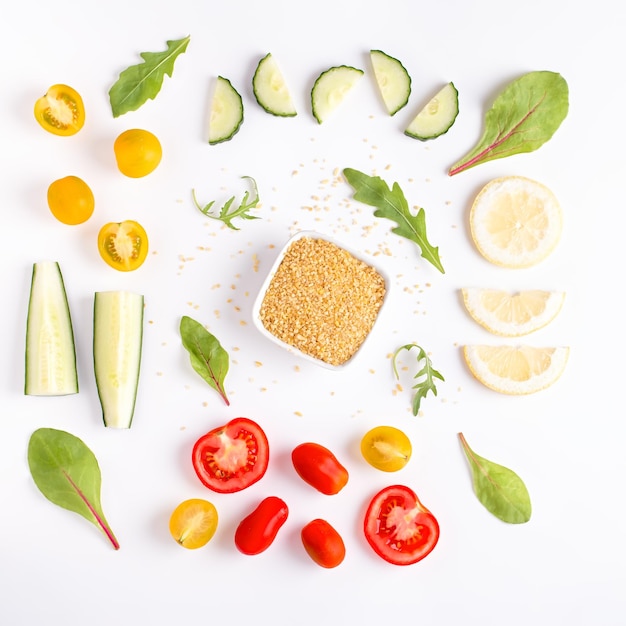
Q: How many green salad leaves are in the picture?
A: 8